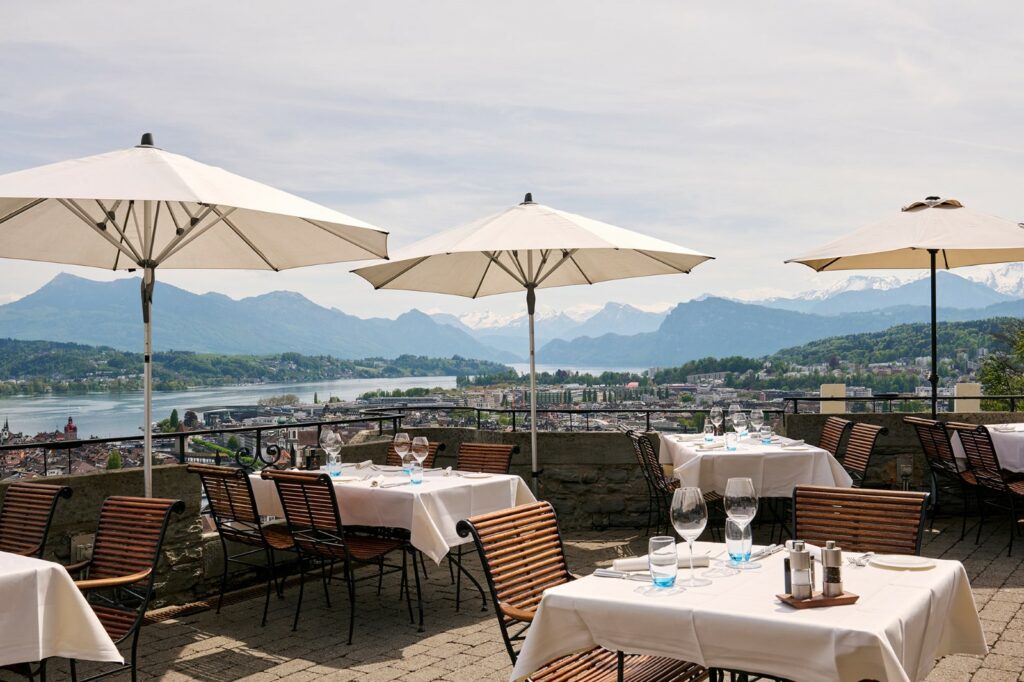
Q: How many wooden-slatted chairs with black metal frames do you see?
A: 14